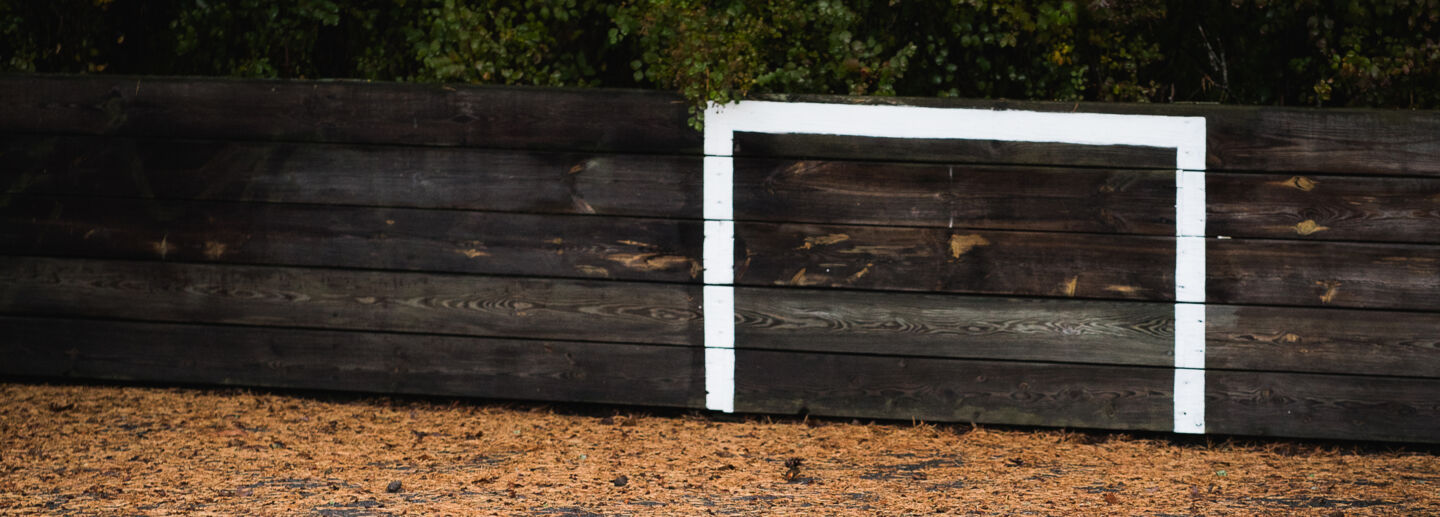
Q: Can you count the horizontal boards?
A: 5